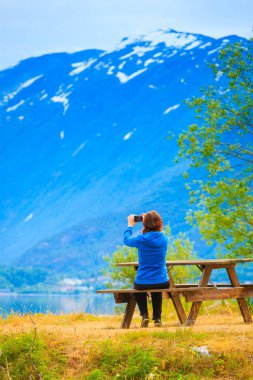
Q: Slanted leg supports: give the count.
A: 4